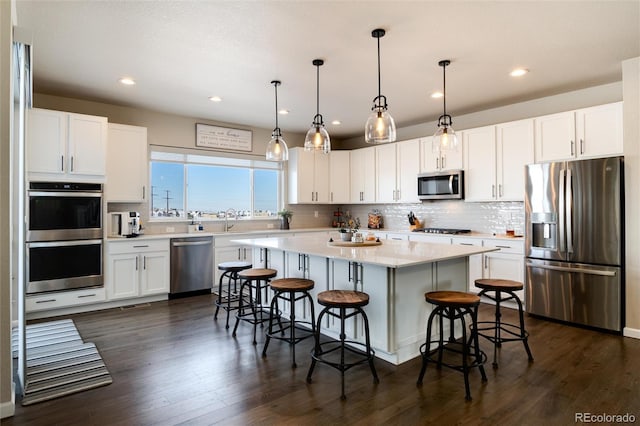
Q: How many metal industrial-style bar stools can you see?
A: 6